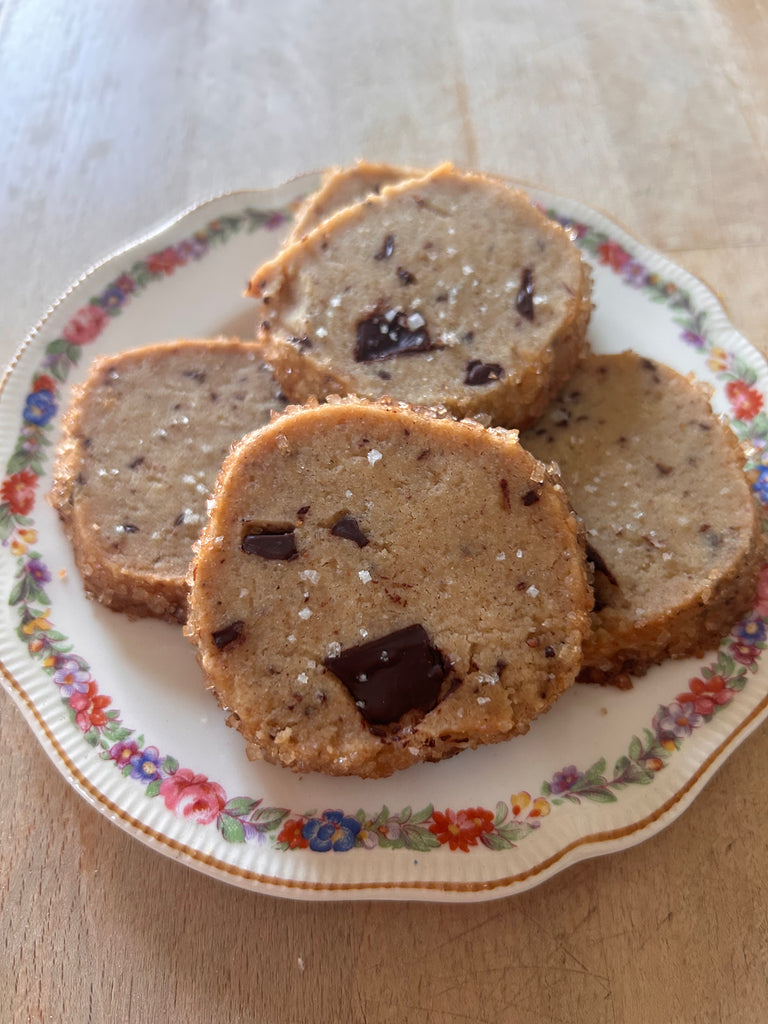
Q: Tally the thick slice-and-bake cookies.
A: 5